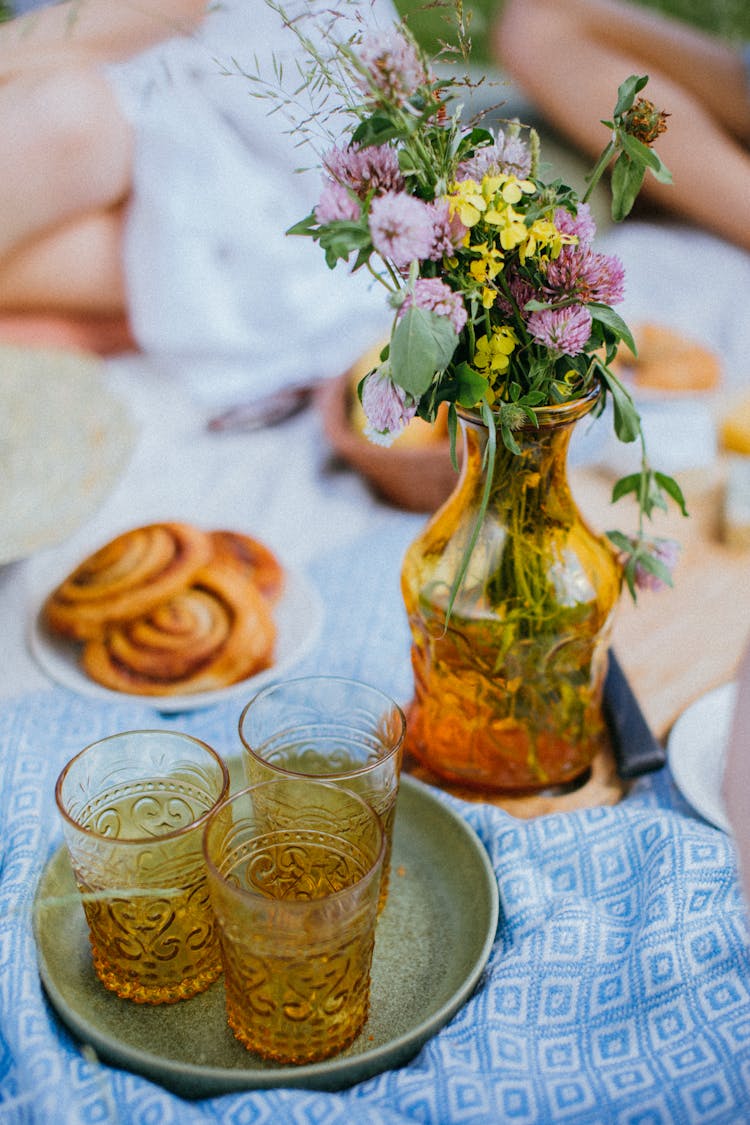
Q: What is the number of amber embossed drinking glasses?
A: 3